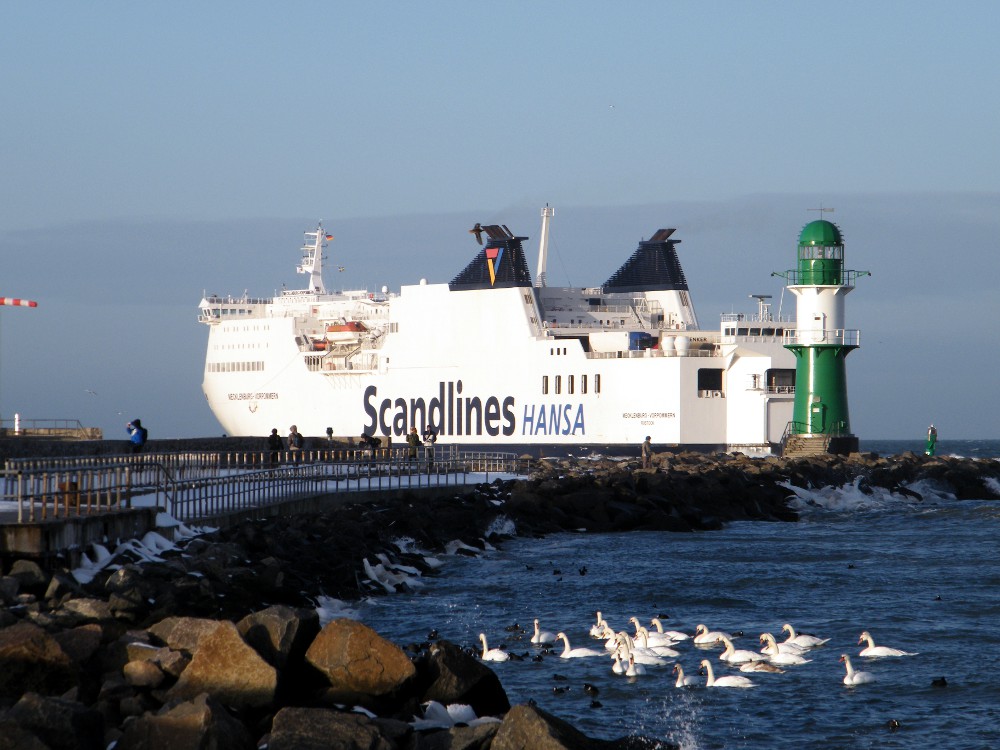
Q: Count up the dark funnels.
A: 2